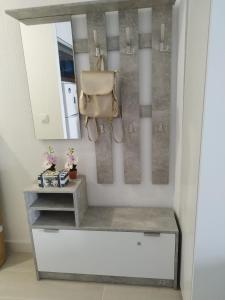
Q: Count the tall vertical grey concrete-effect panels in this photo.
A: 3